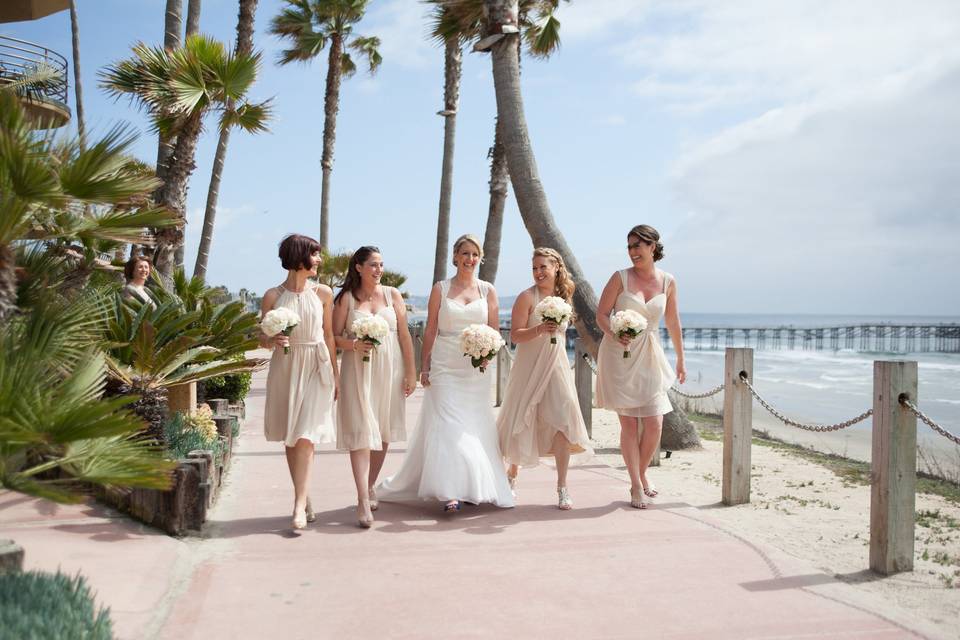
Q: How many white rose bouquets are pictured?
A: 5